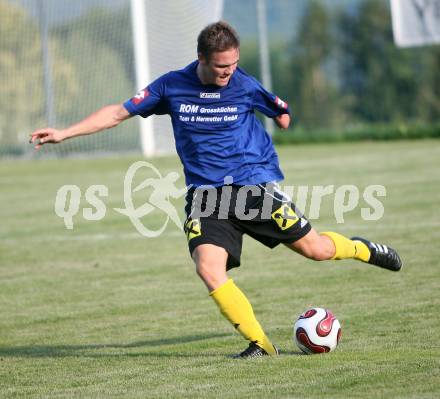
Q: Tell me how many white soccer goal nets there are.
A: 1